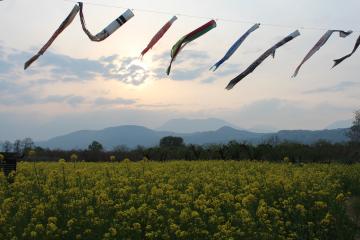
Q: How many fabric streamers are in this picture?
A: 8